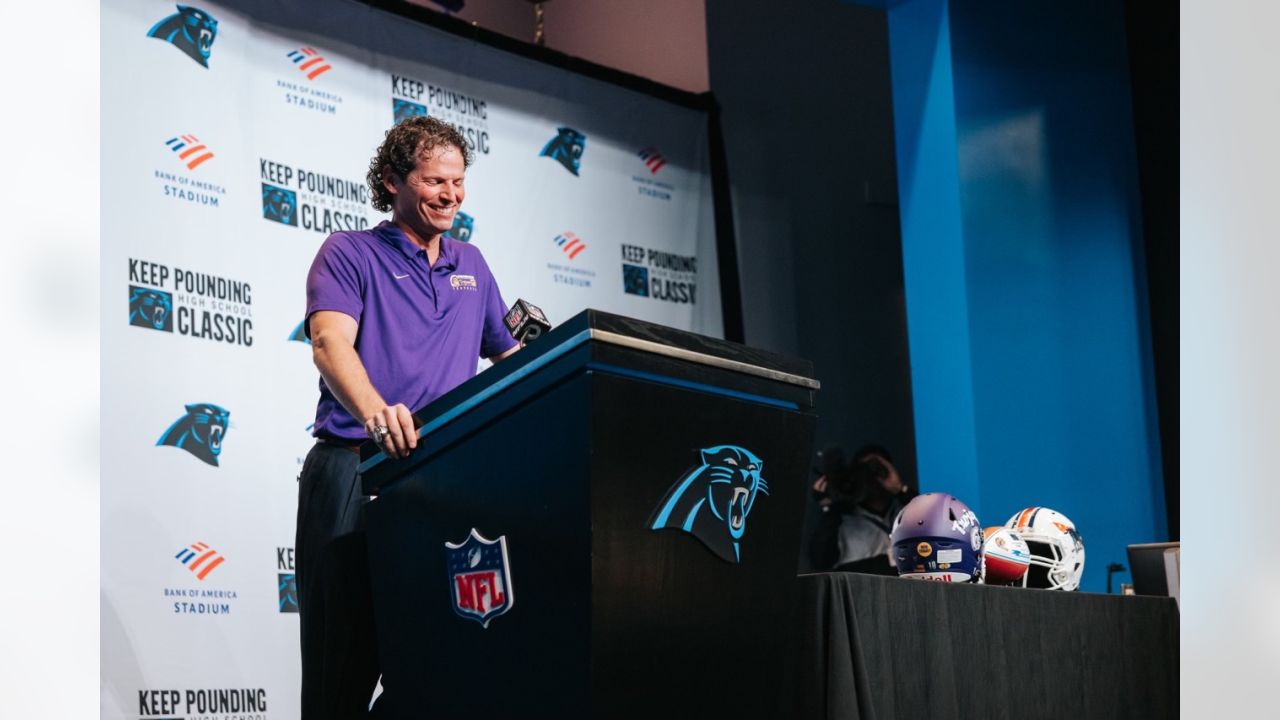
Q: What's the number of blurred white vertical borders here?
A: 2